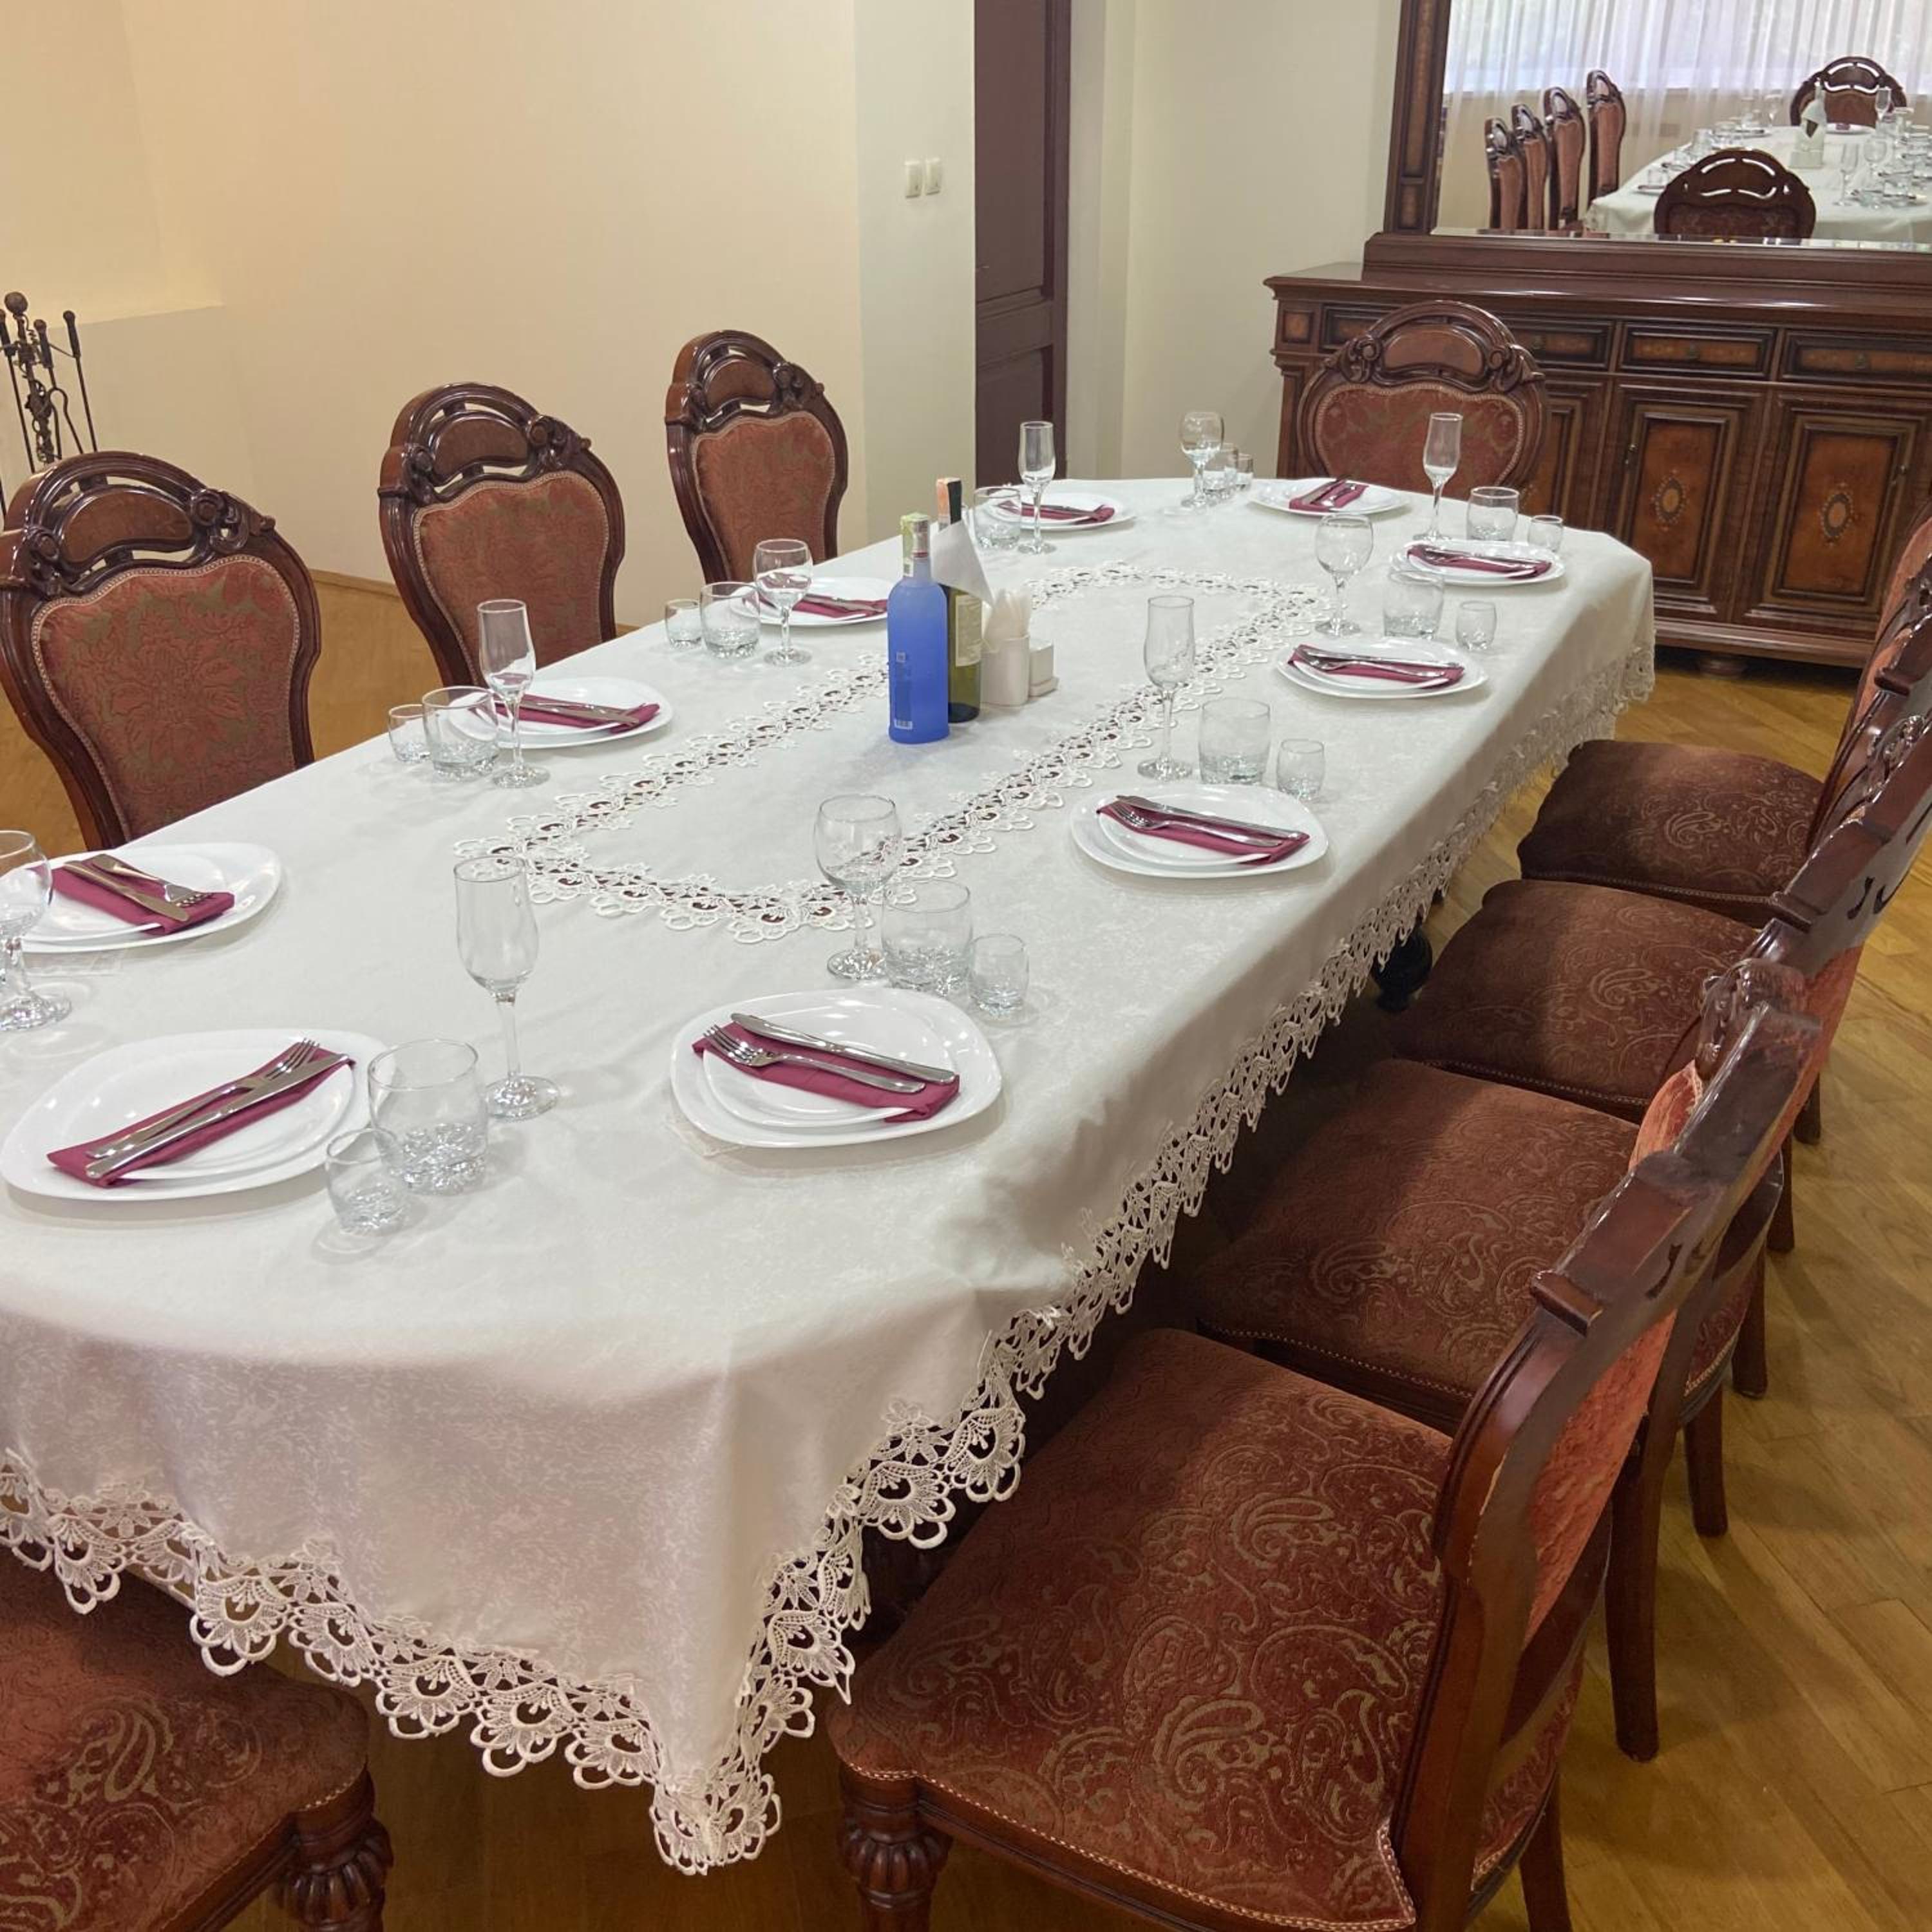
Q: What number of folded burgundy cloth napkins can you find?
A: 10